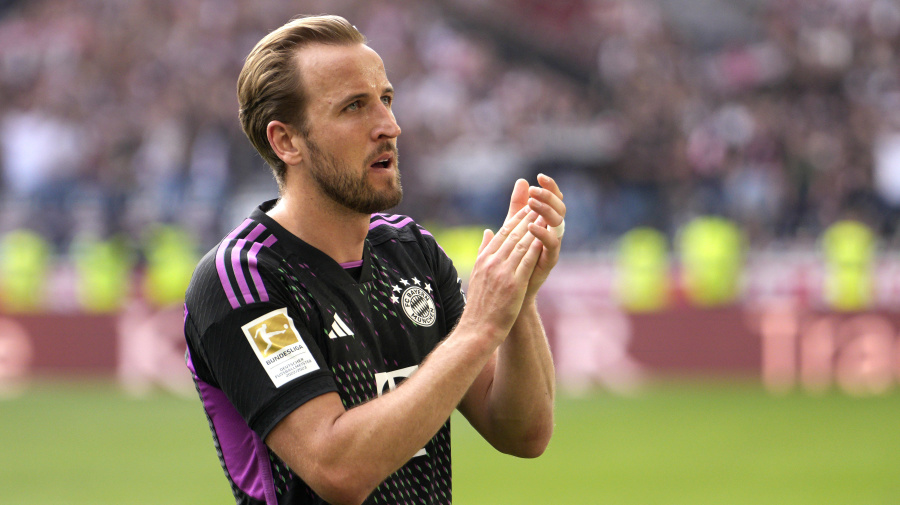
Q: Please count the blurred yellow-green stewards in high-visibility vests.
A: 7